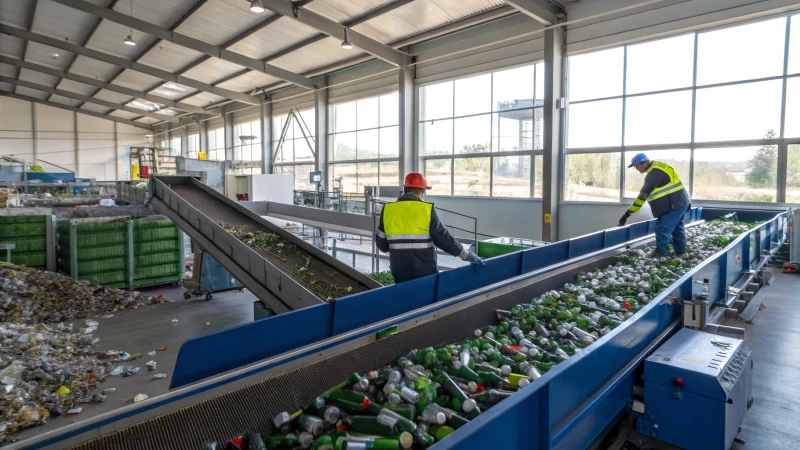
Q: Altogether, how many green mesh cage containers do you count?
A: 2